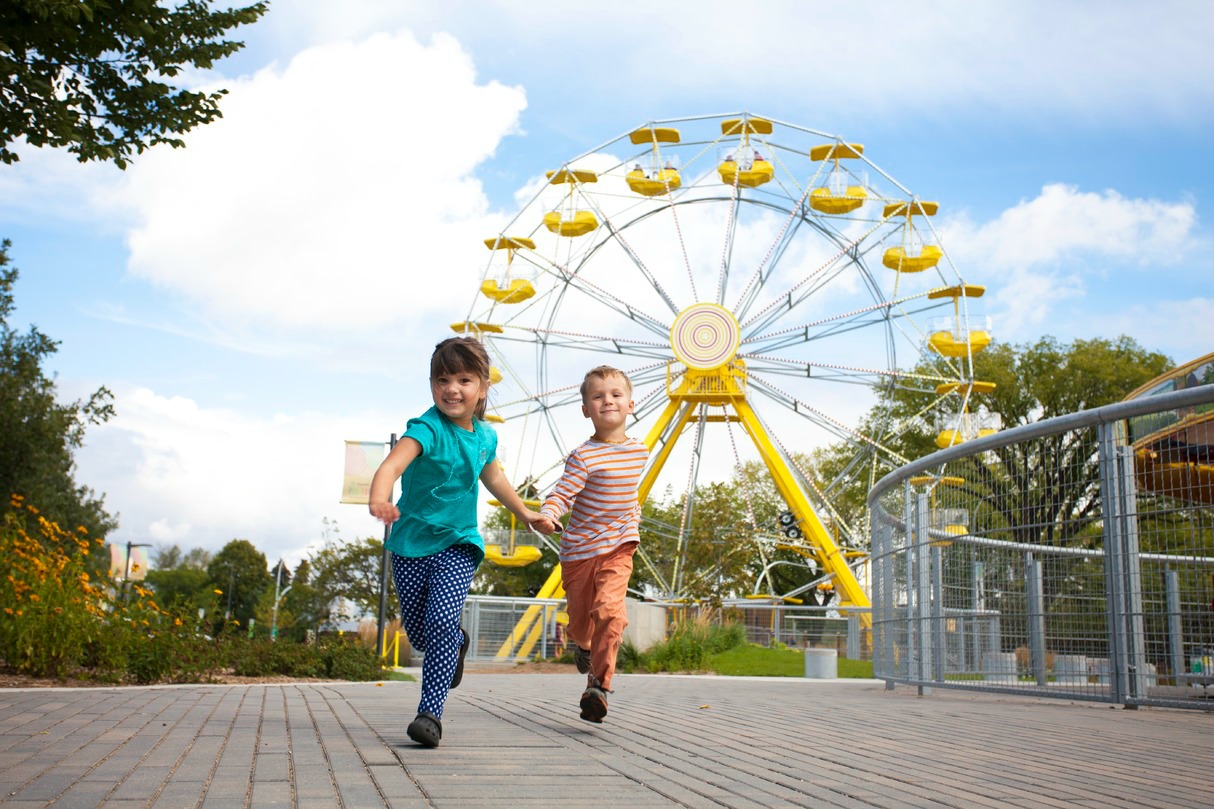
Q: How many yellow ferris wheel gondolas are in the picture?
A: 12